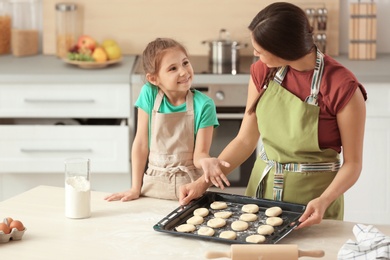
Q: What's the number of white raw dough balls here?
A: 15